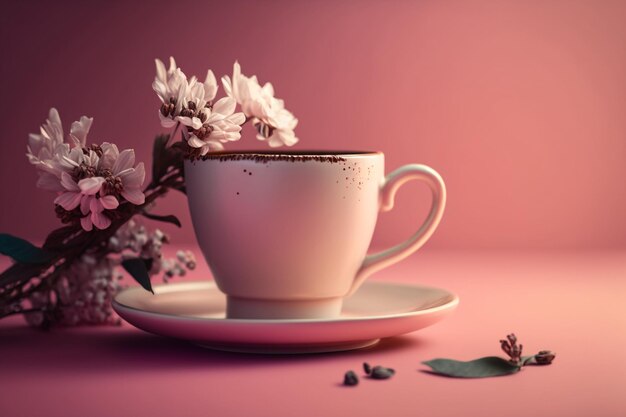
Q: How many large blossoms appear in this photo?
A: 3